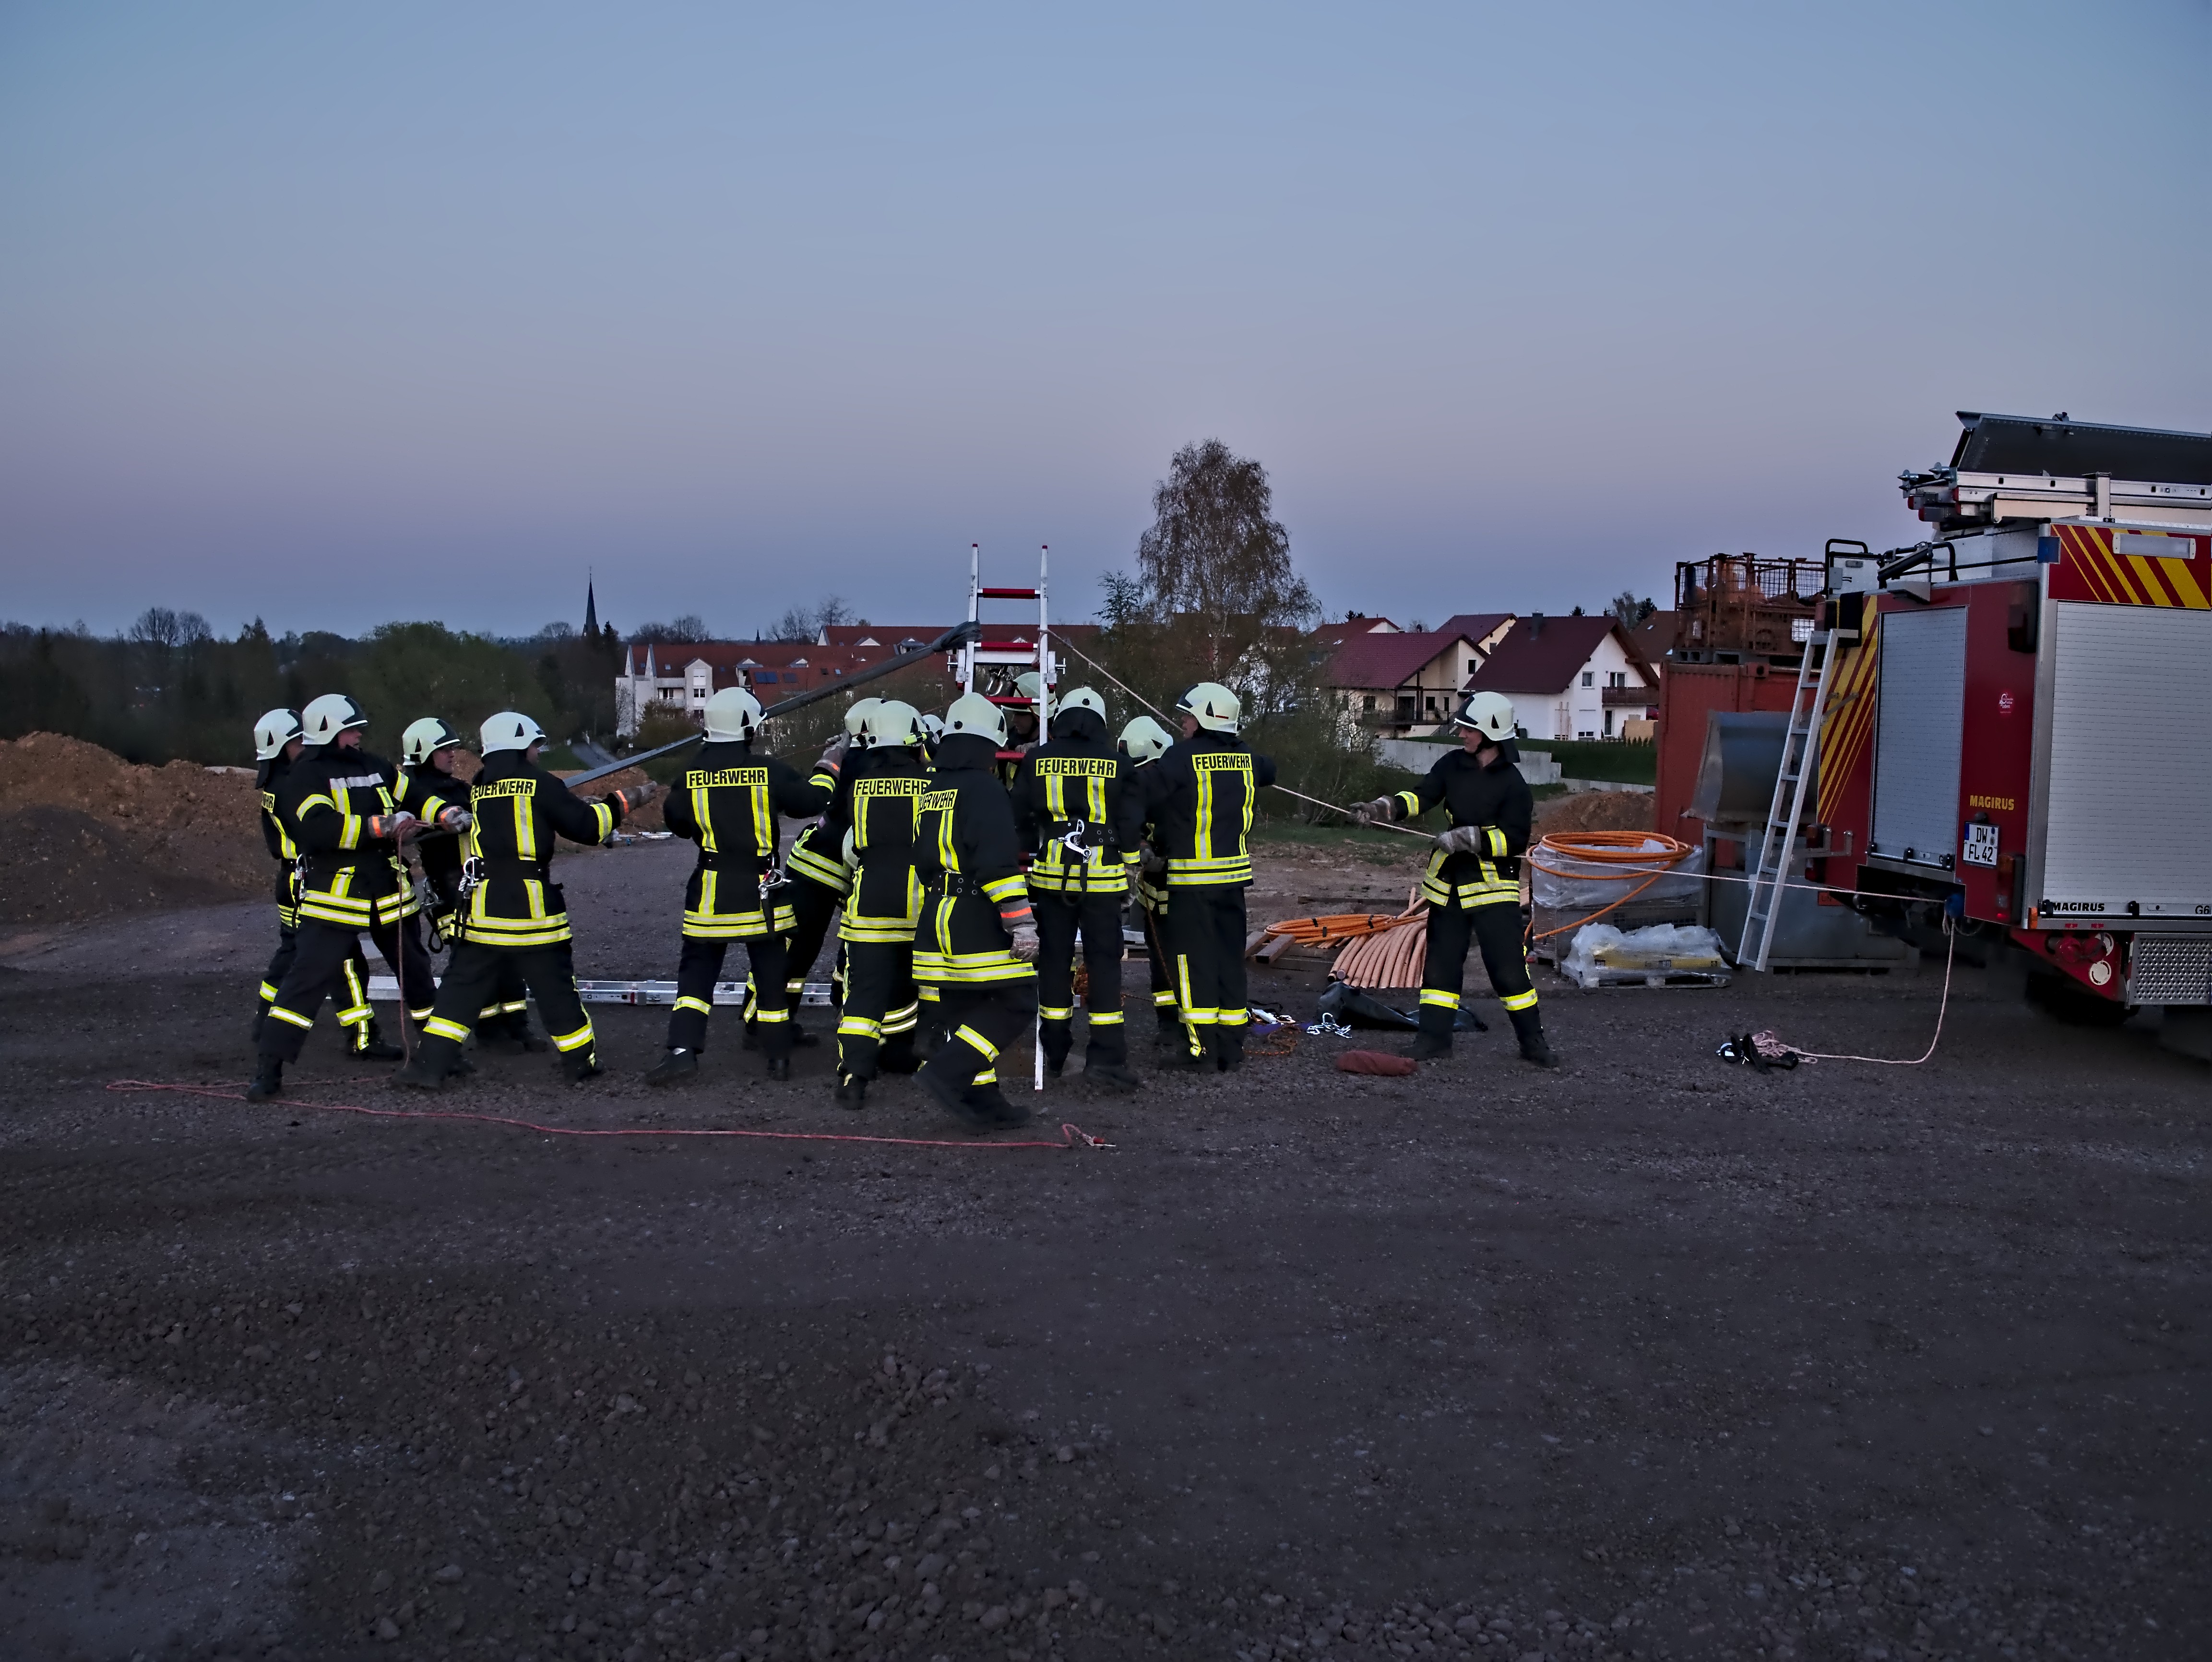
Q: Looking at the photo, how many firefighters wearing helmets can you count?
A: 14